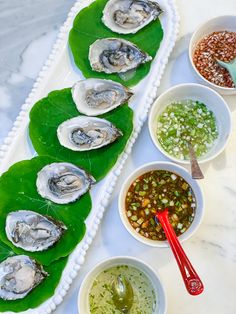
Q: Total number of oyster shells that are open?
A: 7